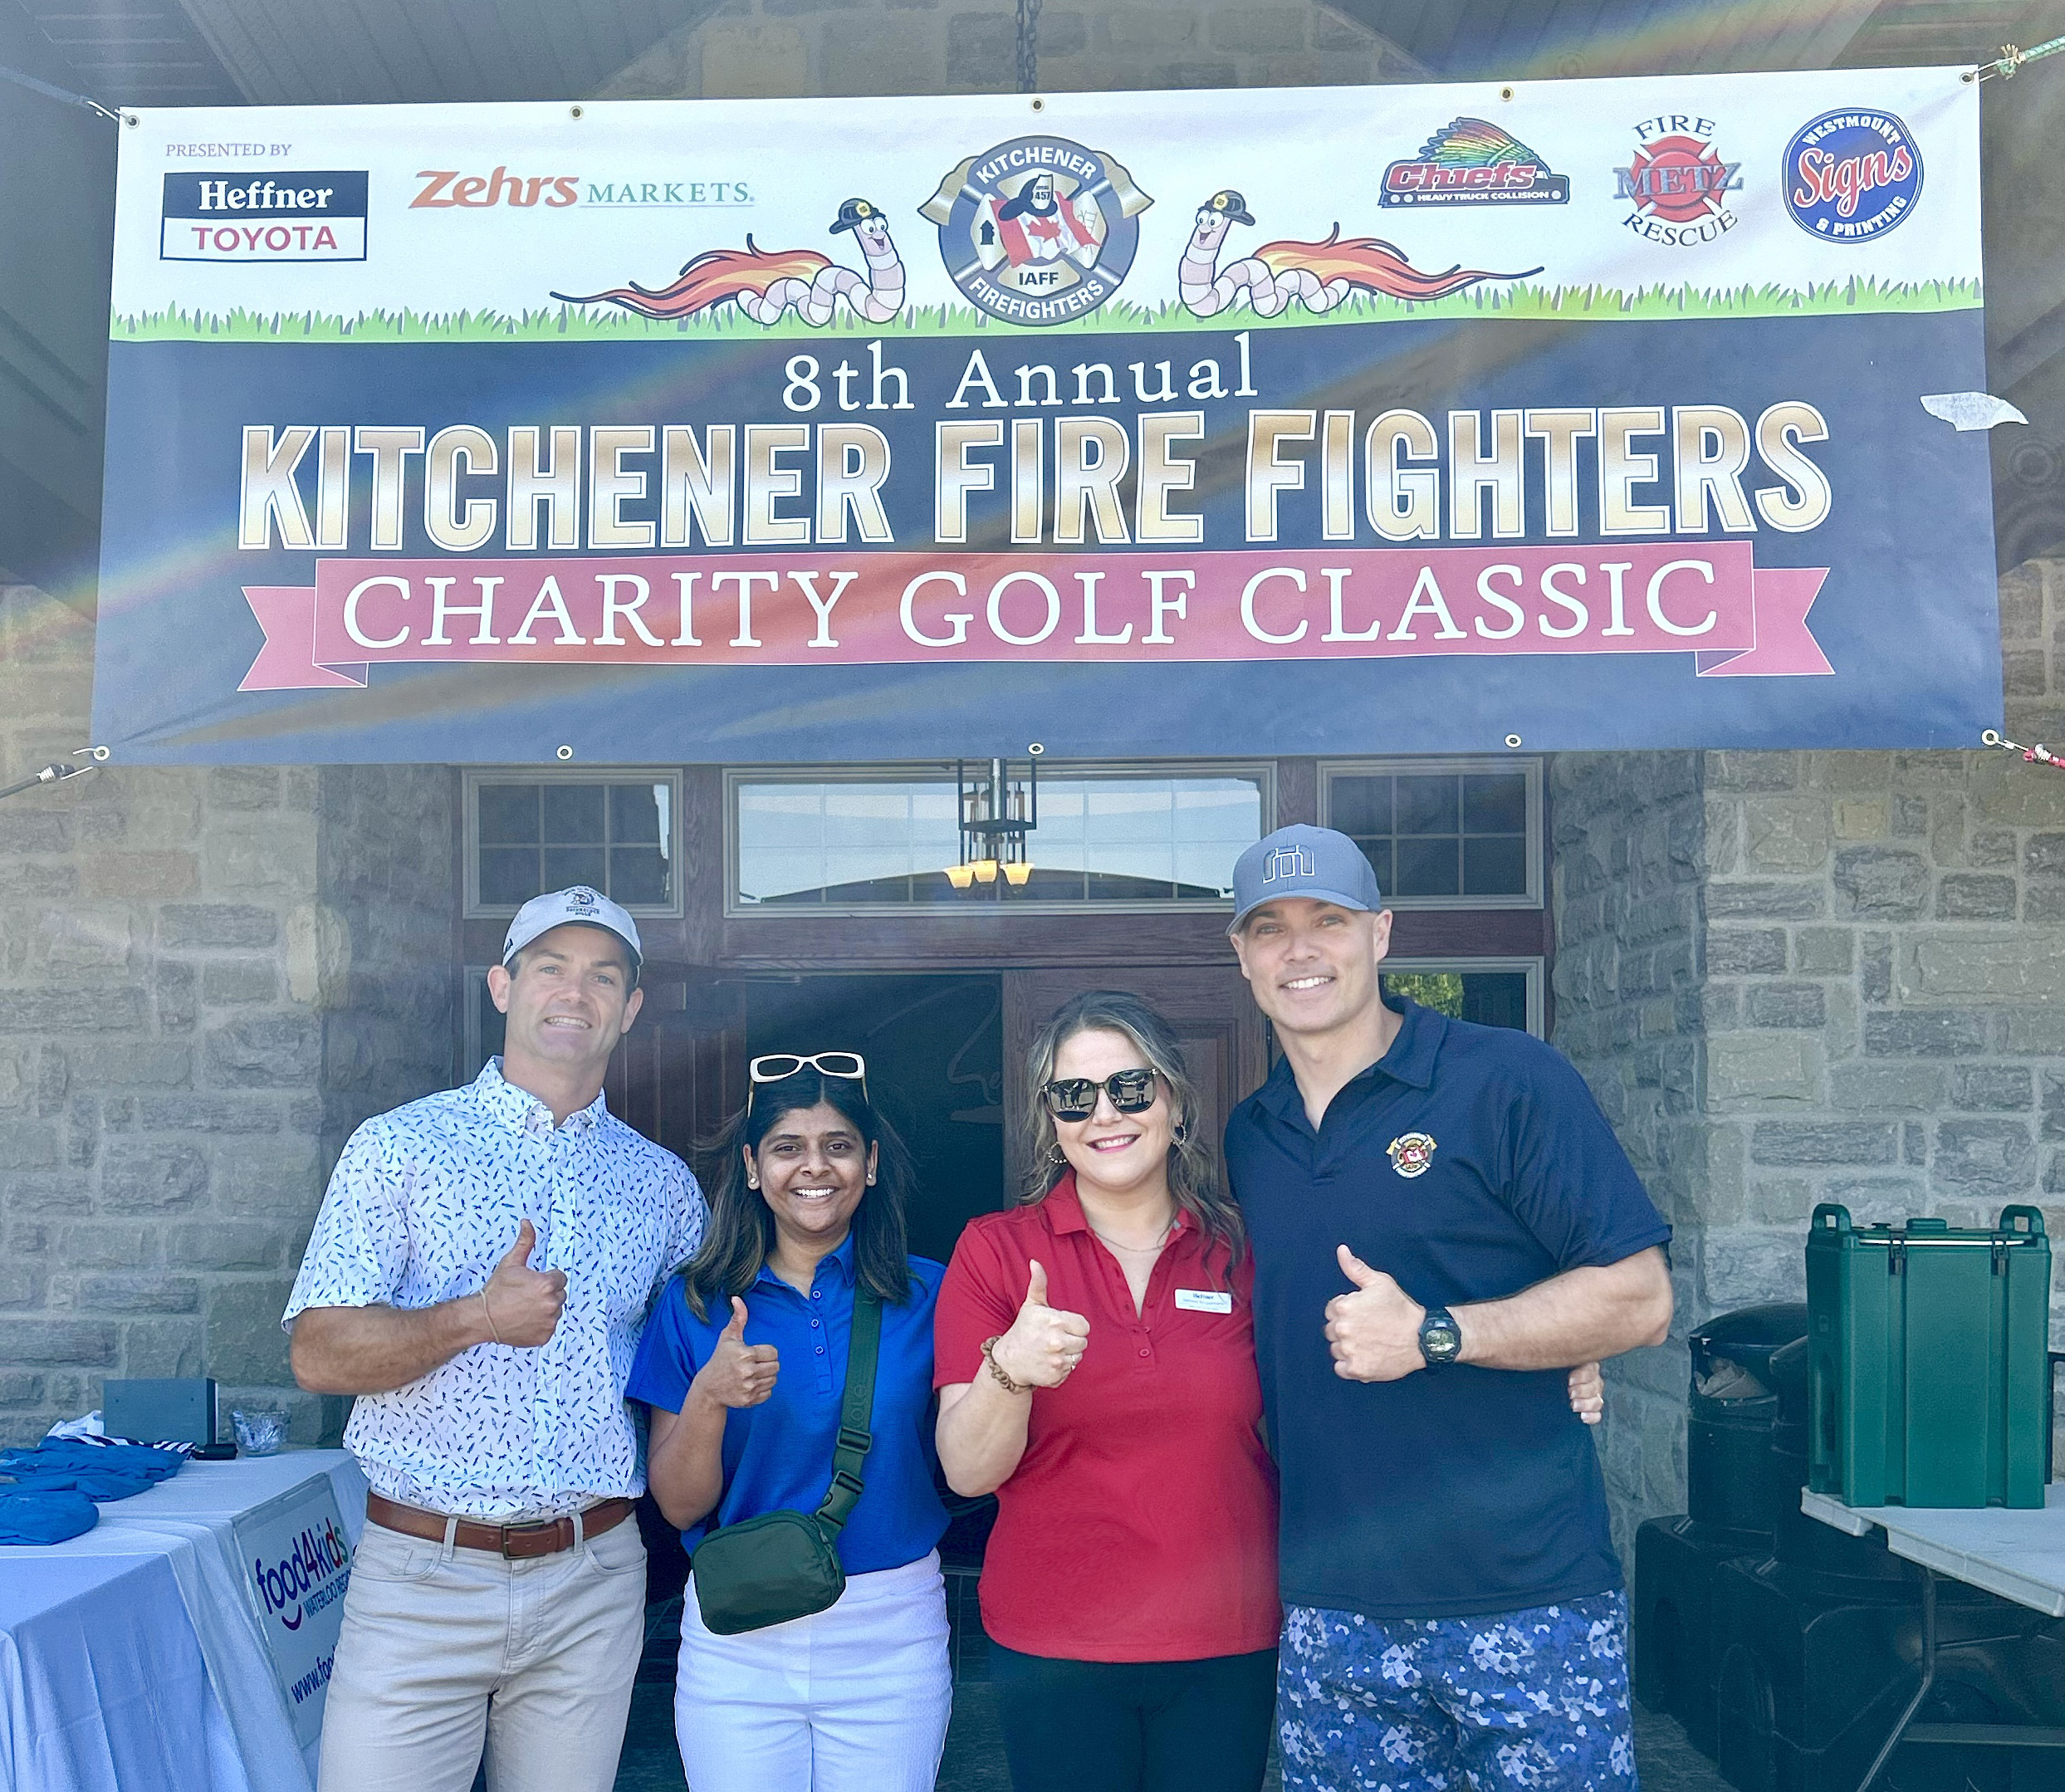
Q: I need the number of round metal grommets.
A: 10